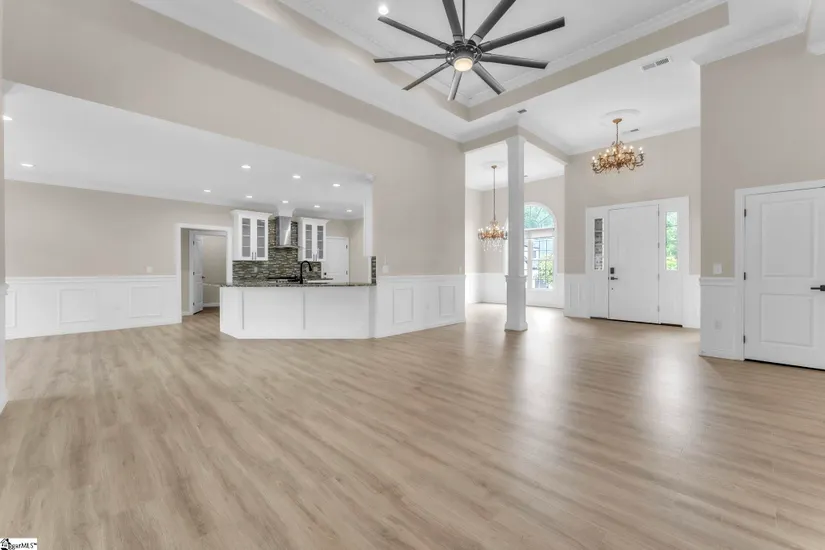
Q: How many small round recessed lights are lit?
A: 11